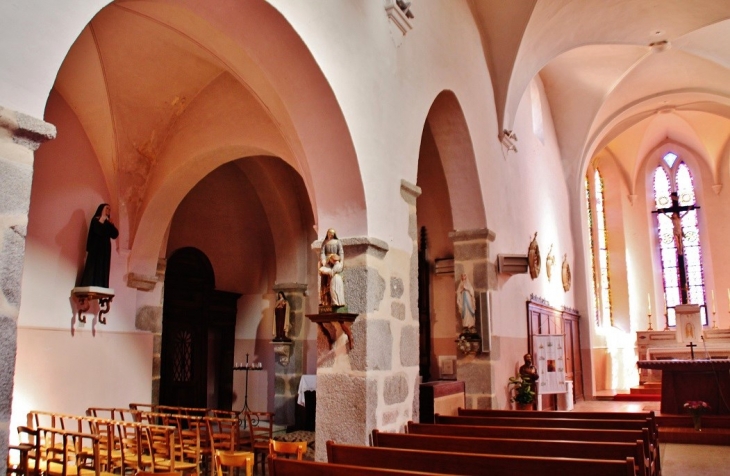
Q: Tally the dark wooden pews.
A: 6